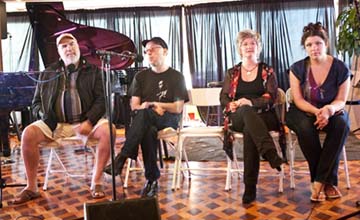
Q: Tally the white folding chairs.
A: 5